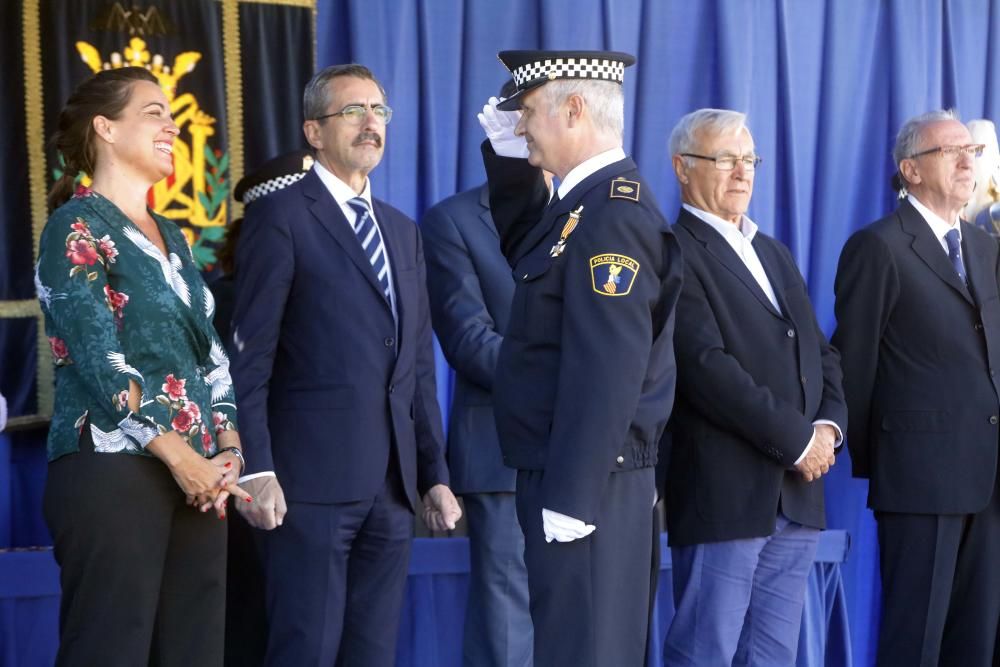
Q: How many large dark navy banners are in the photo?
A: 1